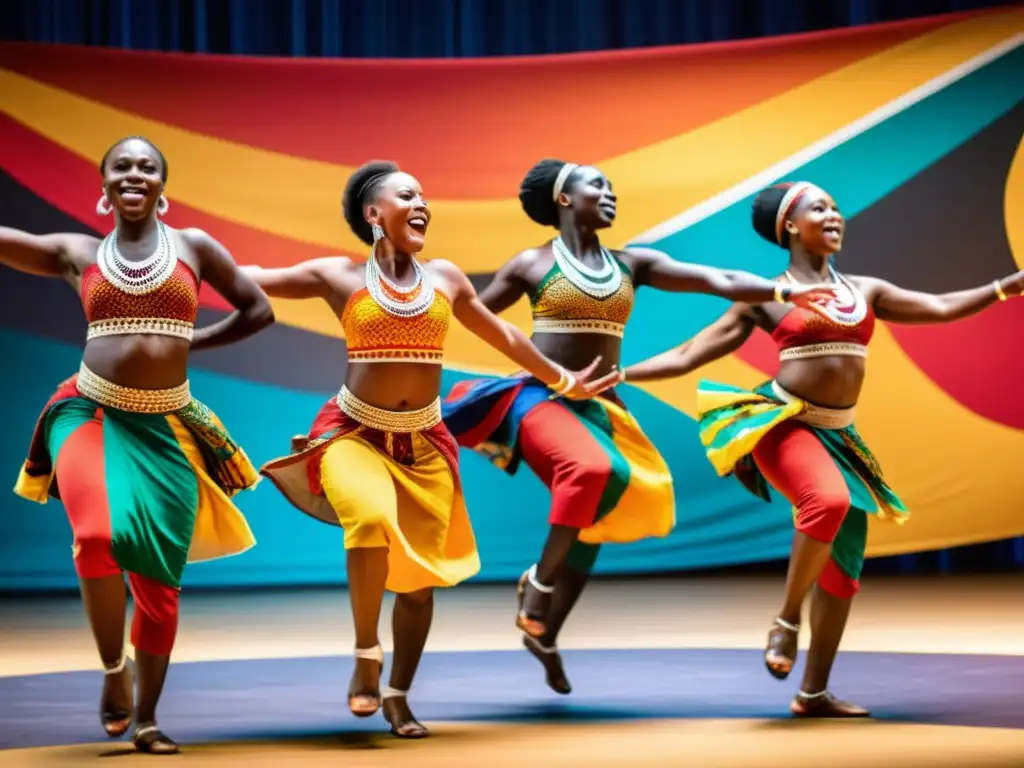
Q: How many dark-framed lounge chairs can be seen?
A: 0